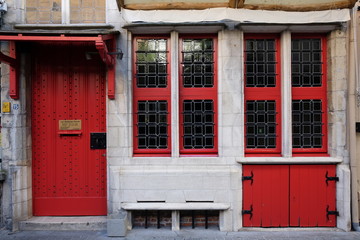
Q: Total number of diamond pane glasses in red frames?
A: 8